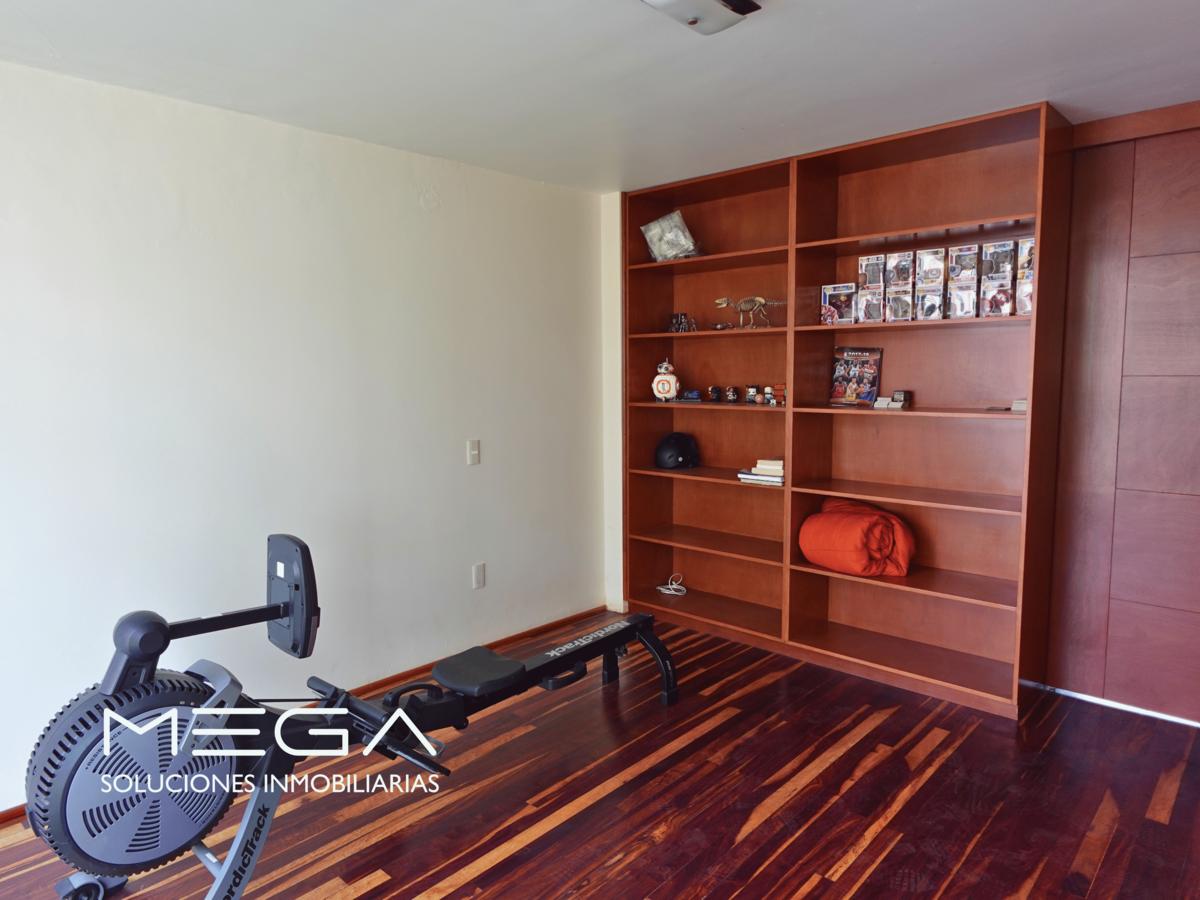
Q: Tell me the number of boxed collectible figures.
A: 13